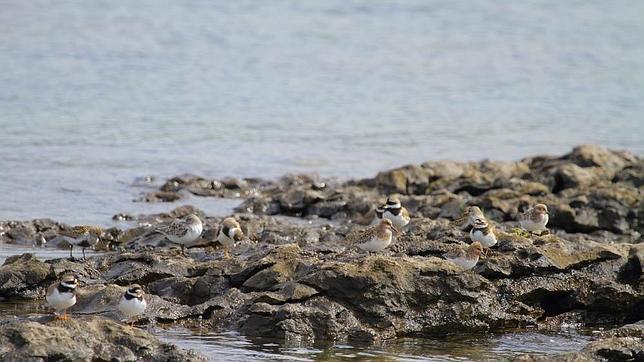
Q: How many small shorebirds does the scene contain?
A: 12